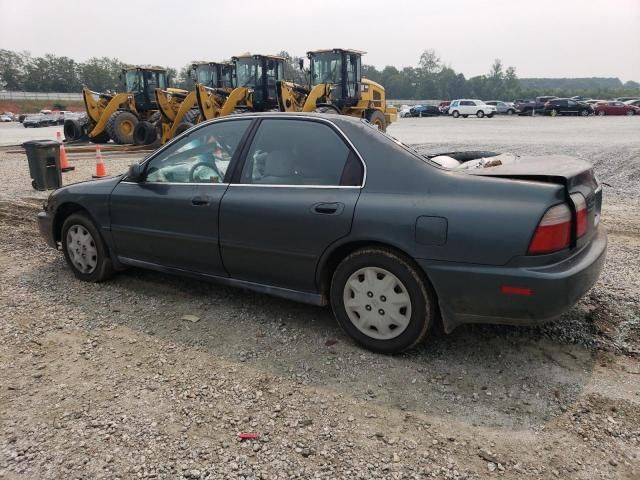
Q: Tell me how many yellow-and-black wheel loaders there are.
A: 4